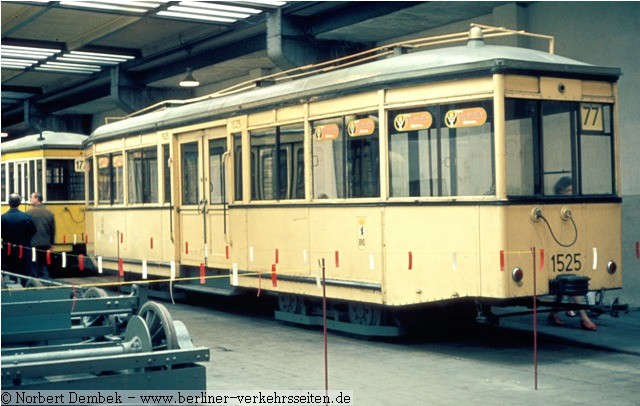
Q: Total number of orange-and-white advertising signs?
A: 4